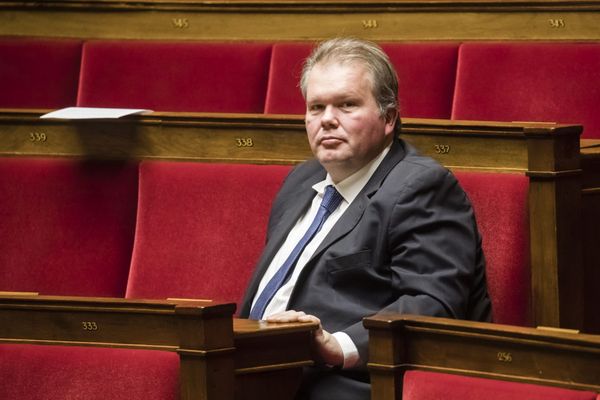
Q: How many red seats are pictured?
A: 9